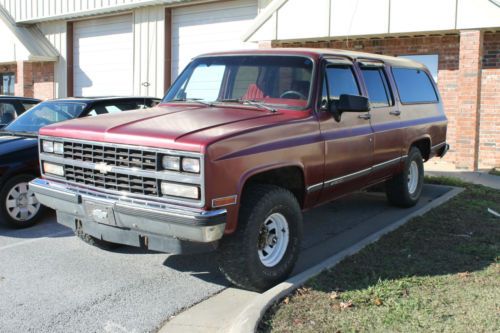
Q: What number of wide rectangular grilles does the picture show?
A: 2